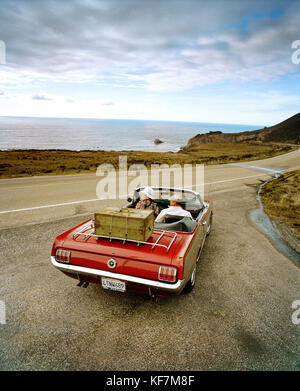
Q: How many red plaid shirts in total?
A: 1